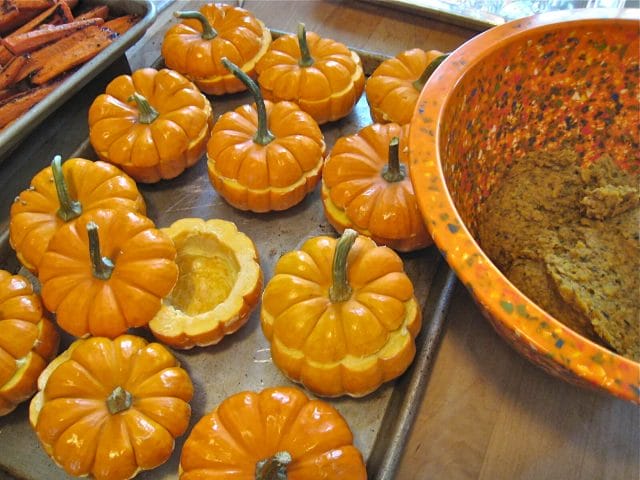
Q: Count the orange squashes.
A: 12